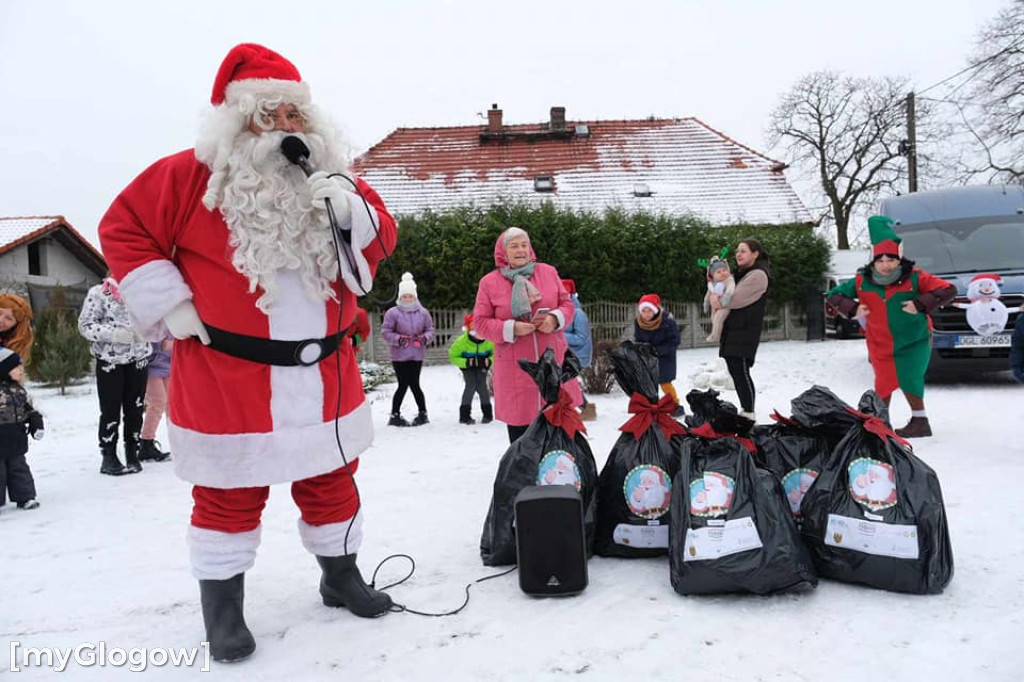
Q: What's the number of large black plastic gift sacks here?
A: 5